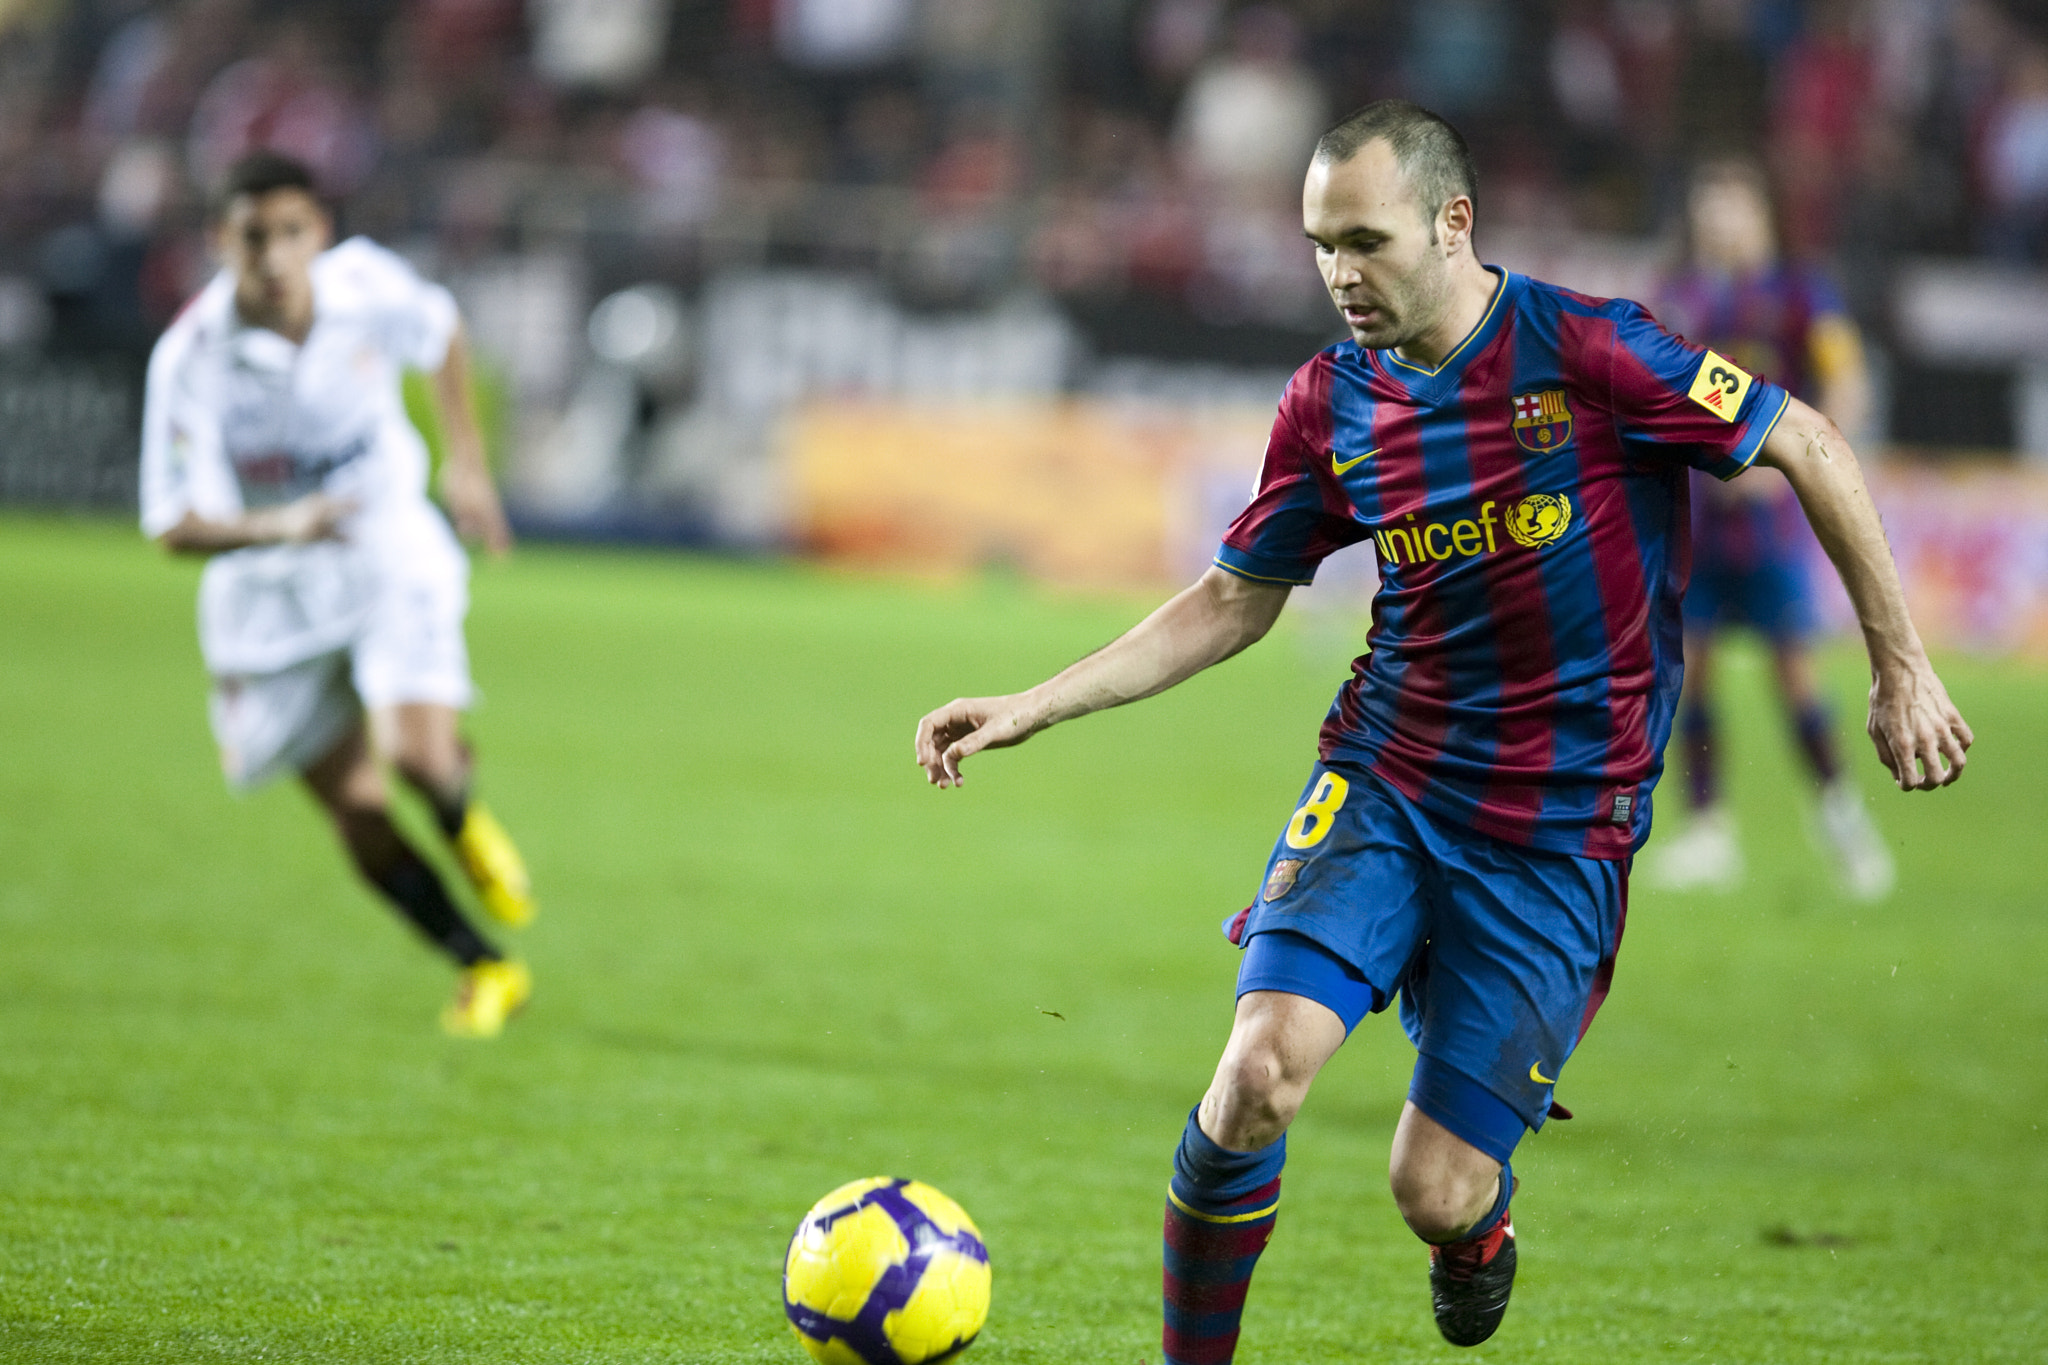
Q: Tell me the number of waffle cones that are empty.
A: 0